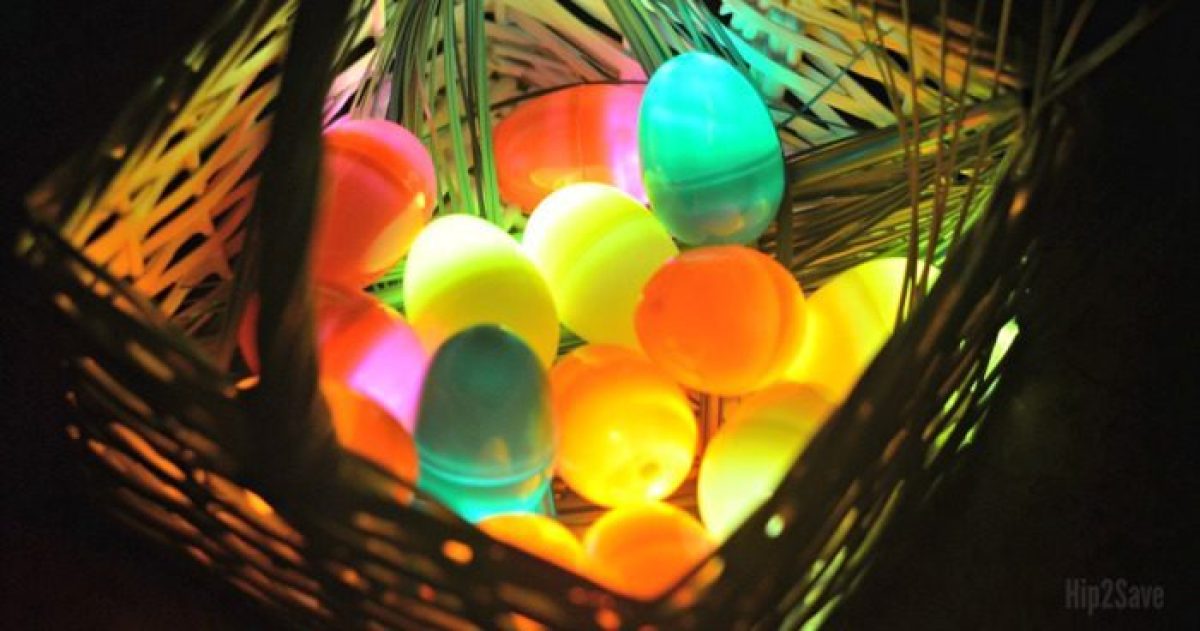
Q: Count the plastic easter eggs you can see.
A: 14